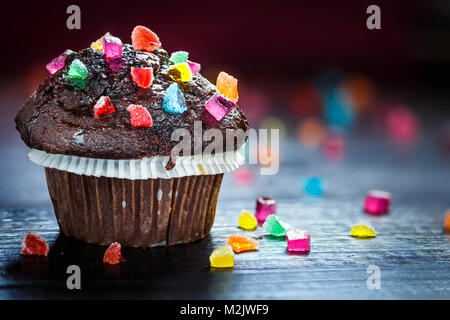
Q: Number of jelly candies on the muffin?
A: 14